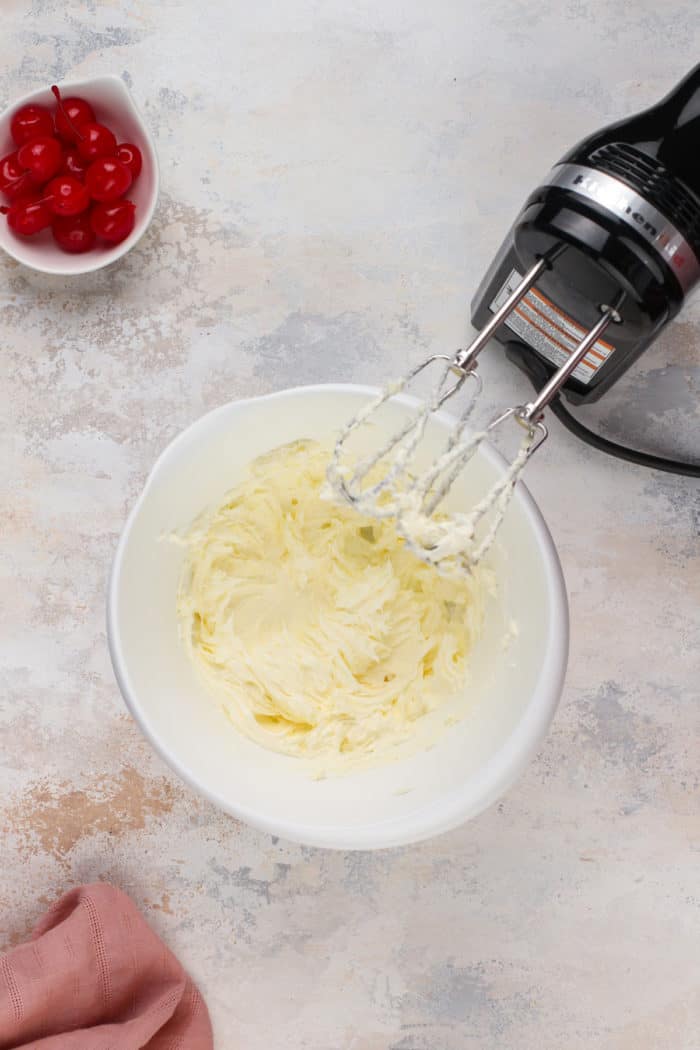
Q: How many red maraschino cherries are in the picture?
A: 12